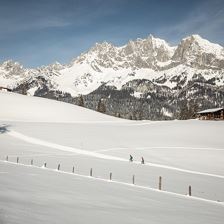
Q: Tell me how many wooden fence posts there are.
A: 11